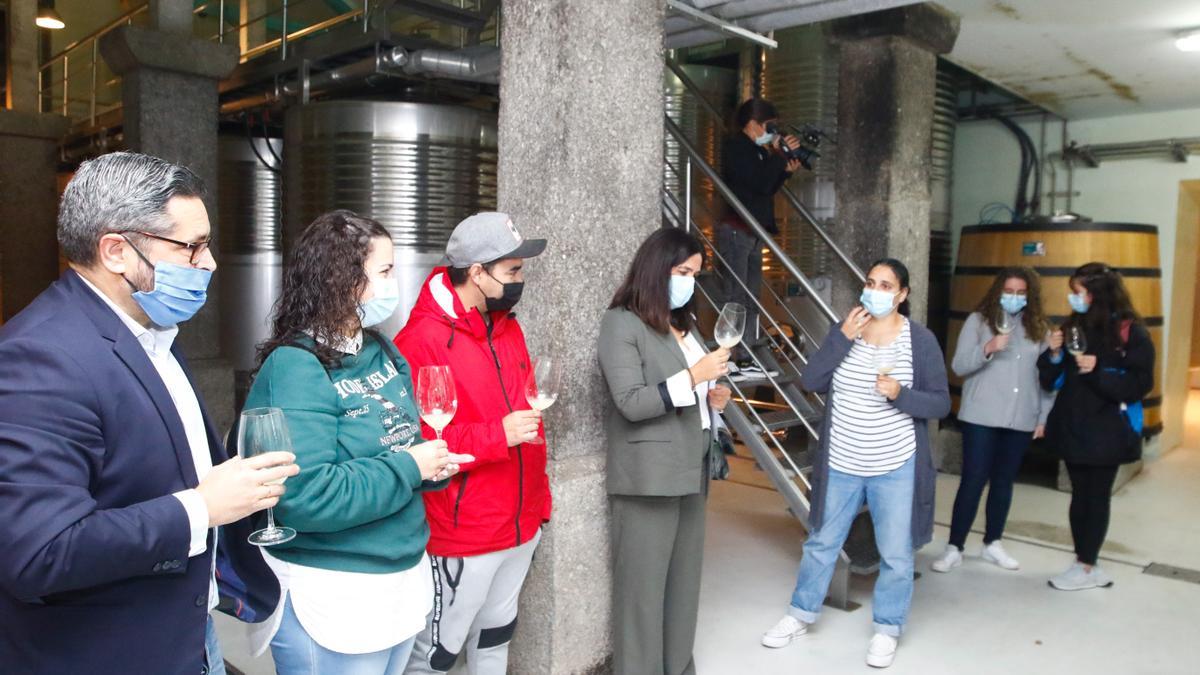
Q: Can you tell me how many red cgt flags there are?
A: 0